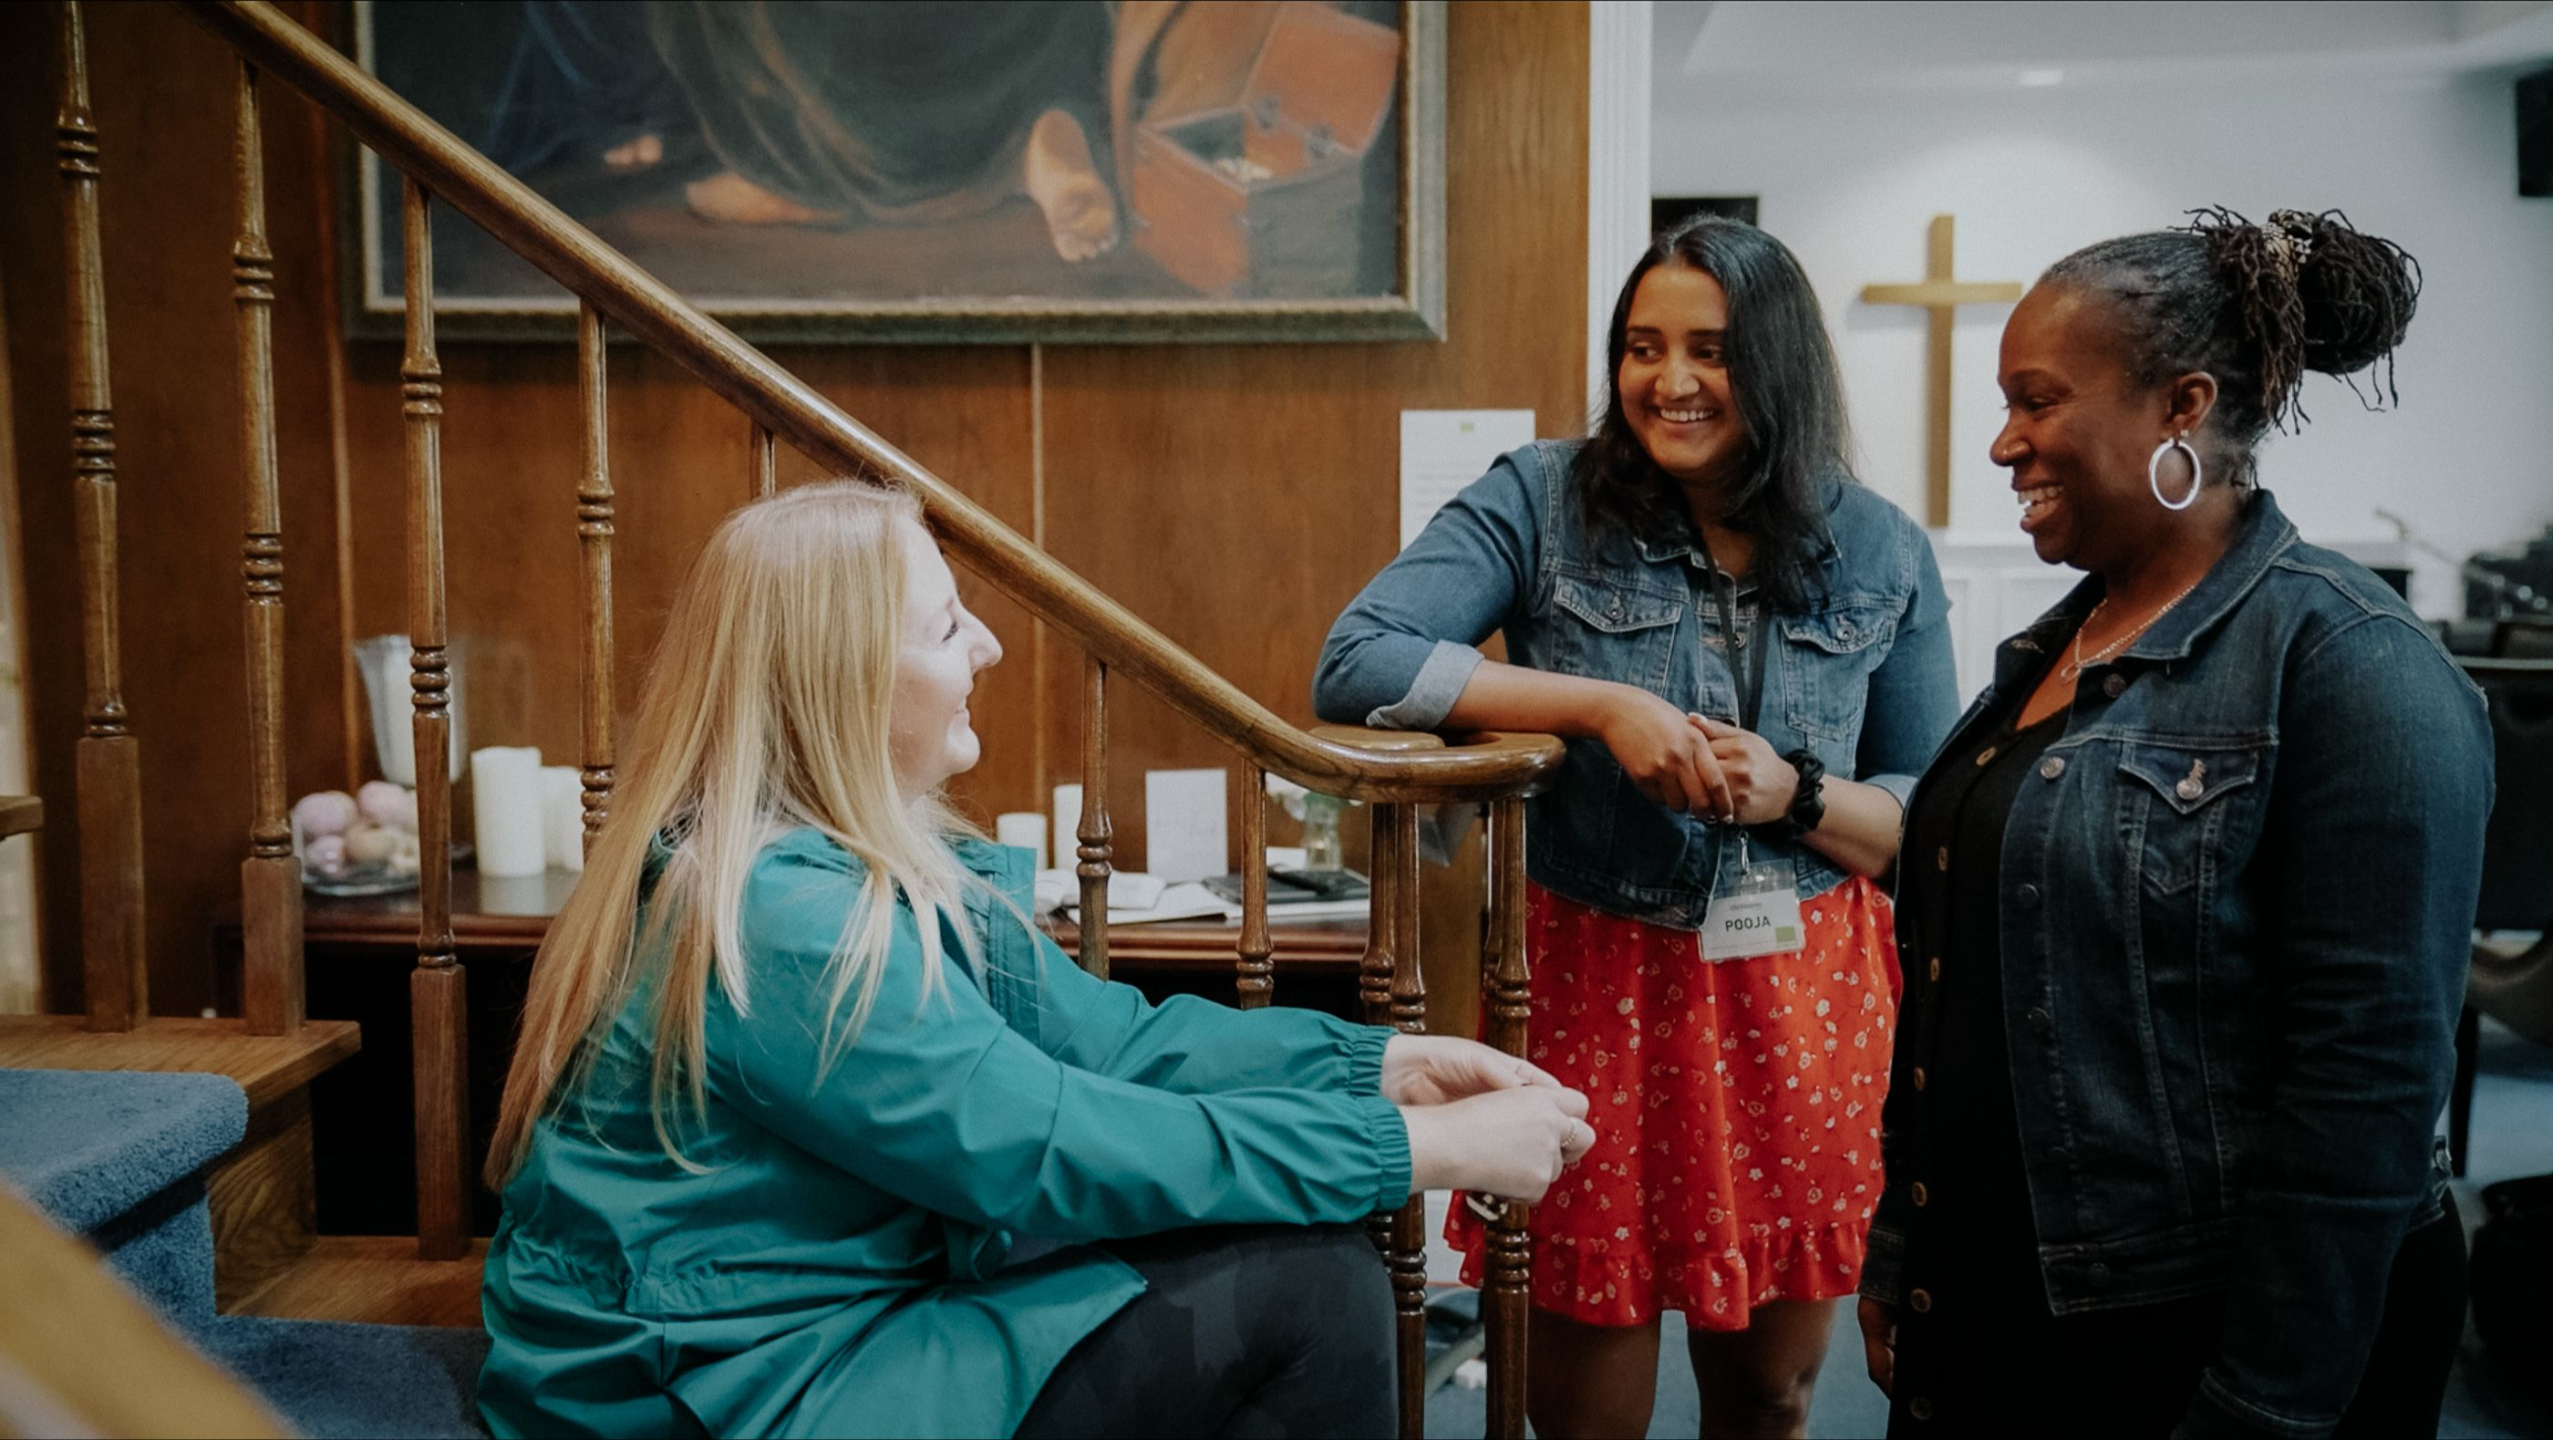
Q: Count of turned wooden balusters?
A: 11